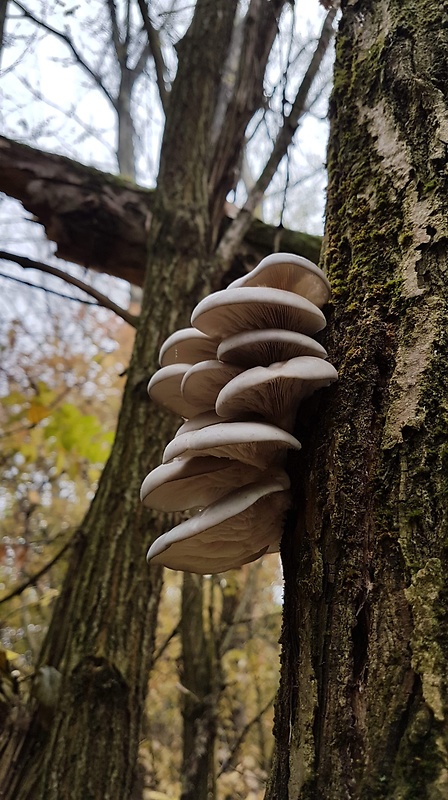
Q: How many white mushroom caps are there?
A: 11